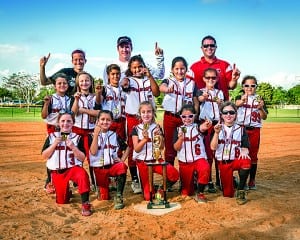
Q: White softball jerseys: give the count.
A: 12